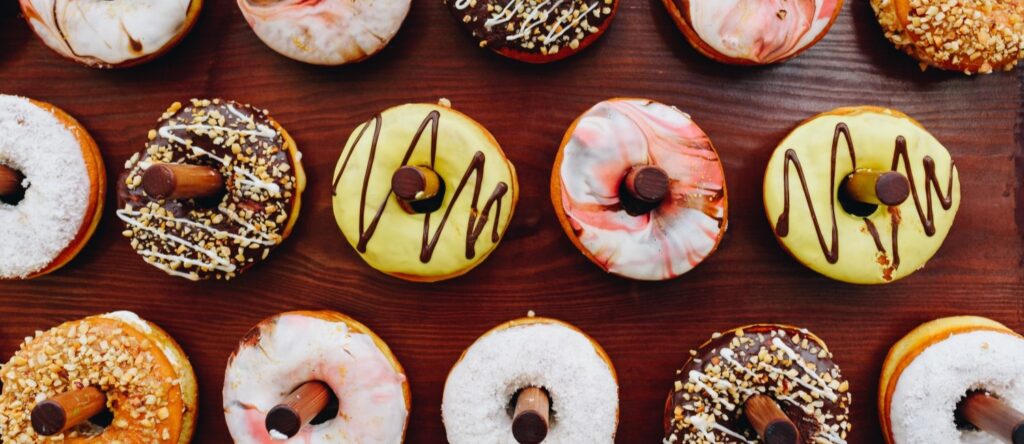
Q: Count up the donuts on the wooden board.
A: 15